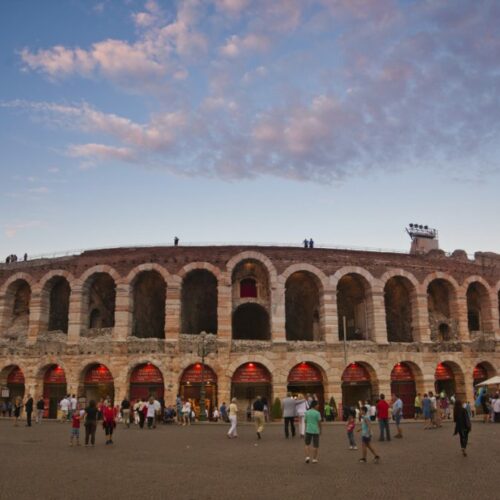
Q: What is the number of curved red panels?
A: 11